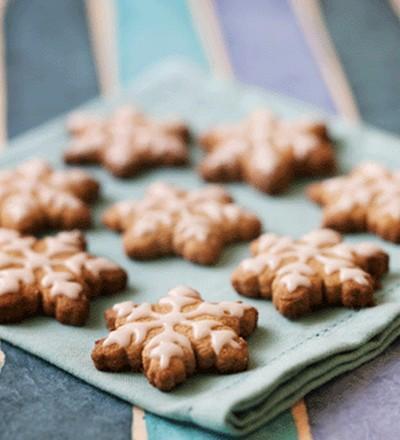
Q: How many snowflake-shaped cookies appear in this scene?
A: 8